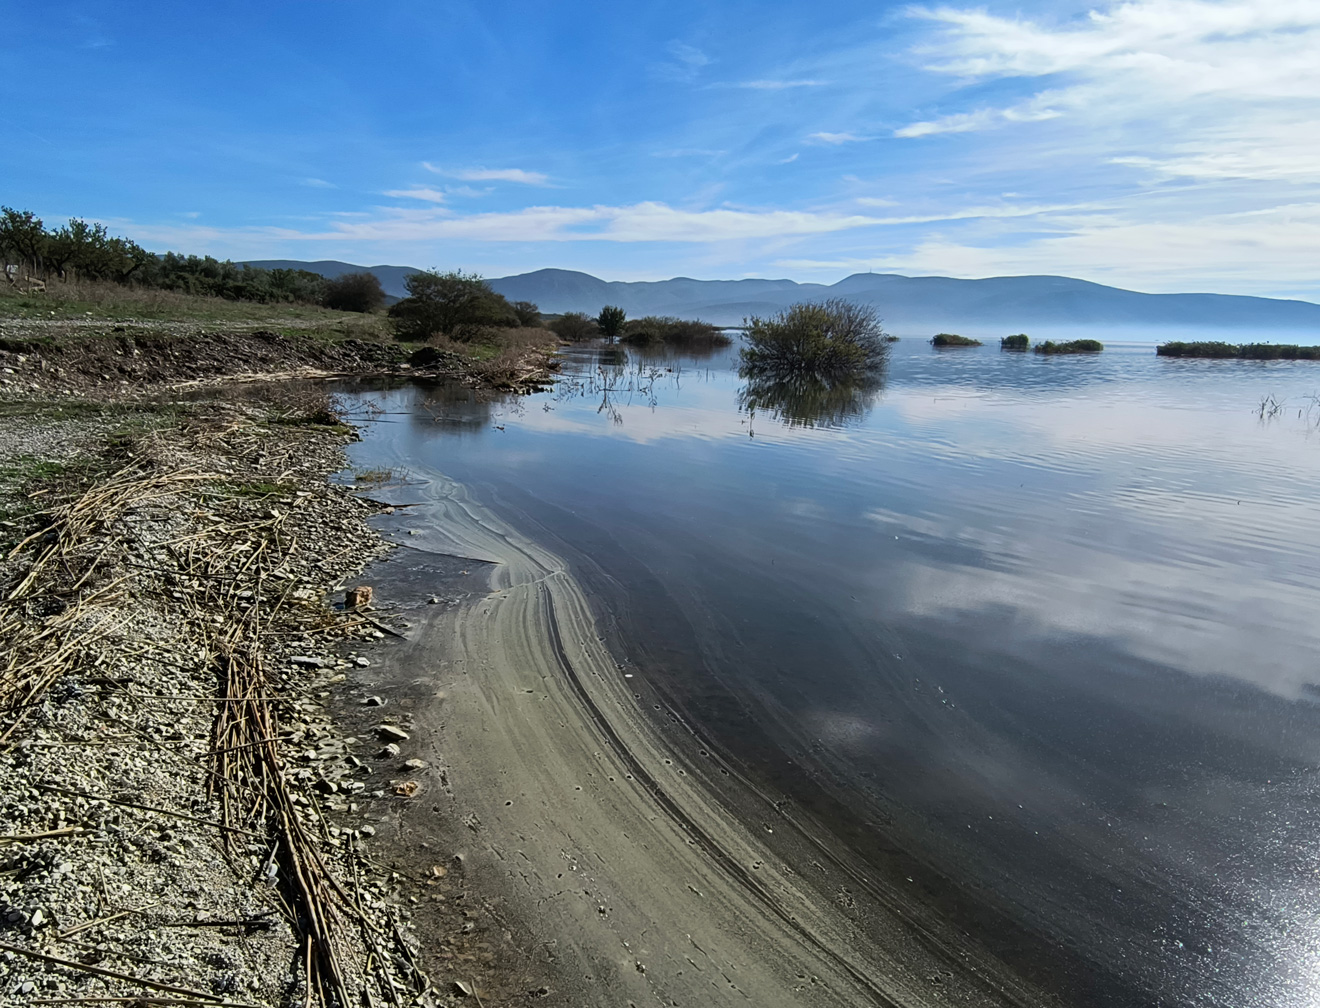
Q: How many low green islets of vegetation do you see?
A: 4